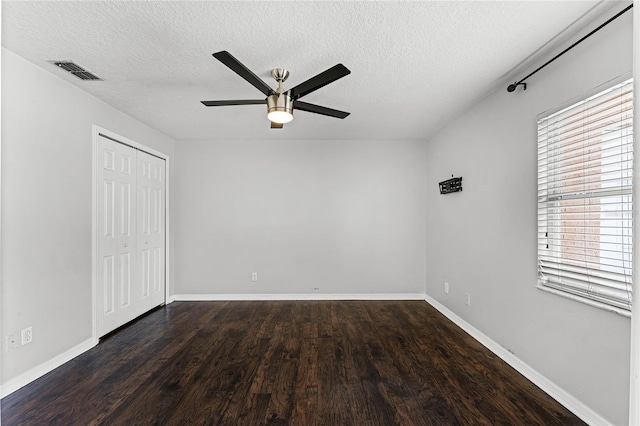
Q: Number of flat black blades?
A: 5